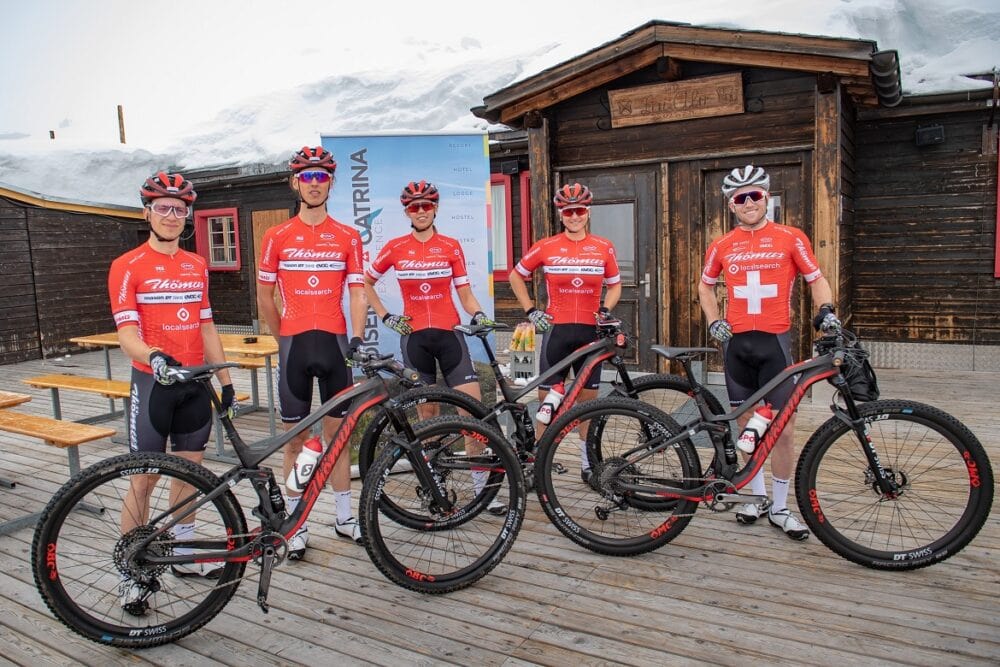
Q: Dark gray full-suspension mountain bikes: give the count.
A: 3